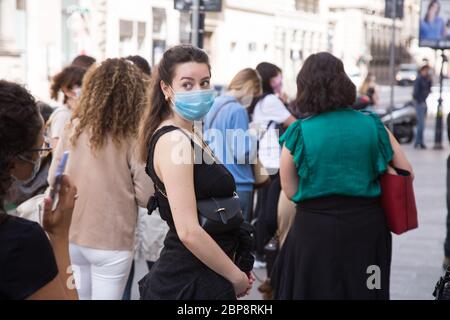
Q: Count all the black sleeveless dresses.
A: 1